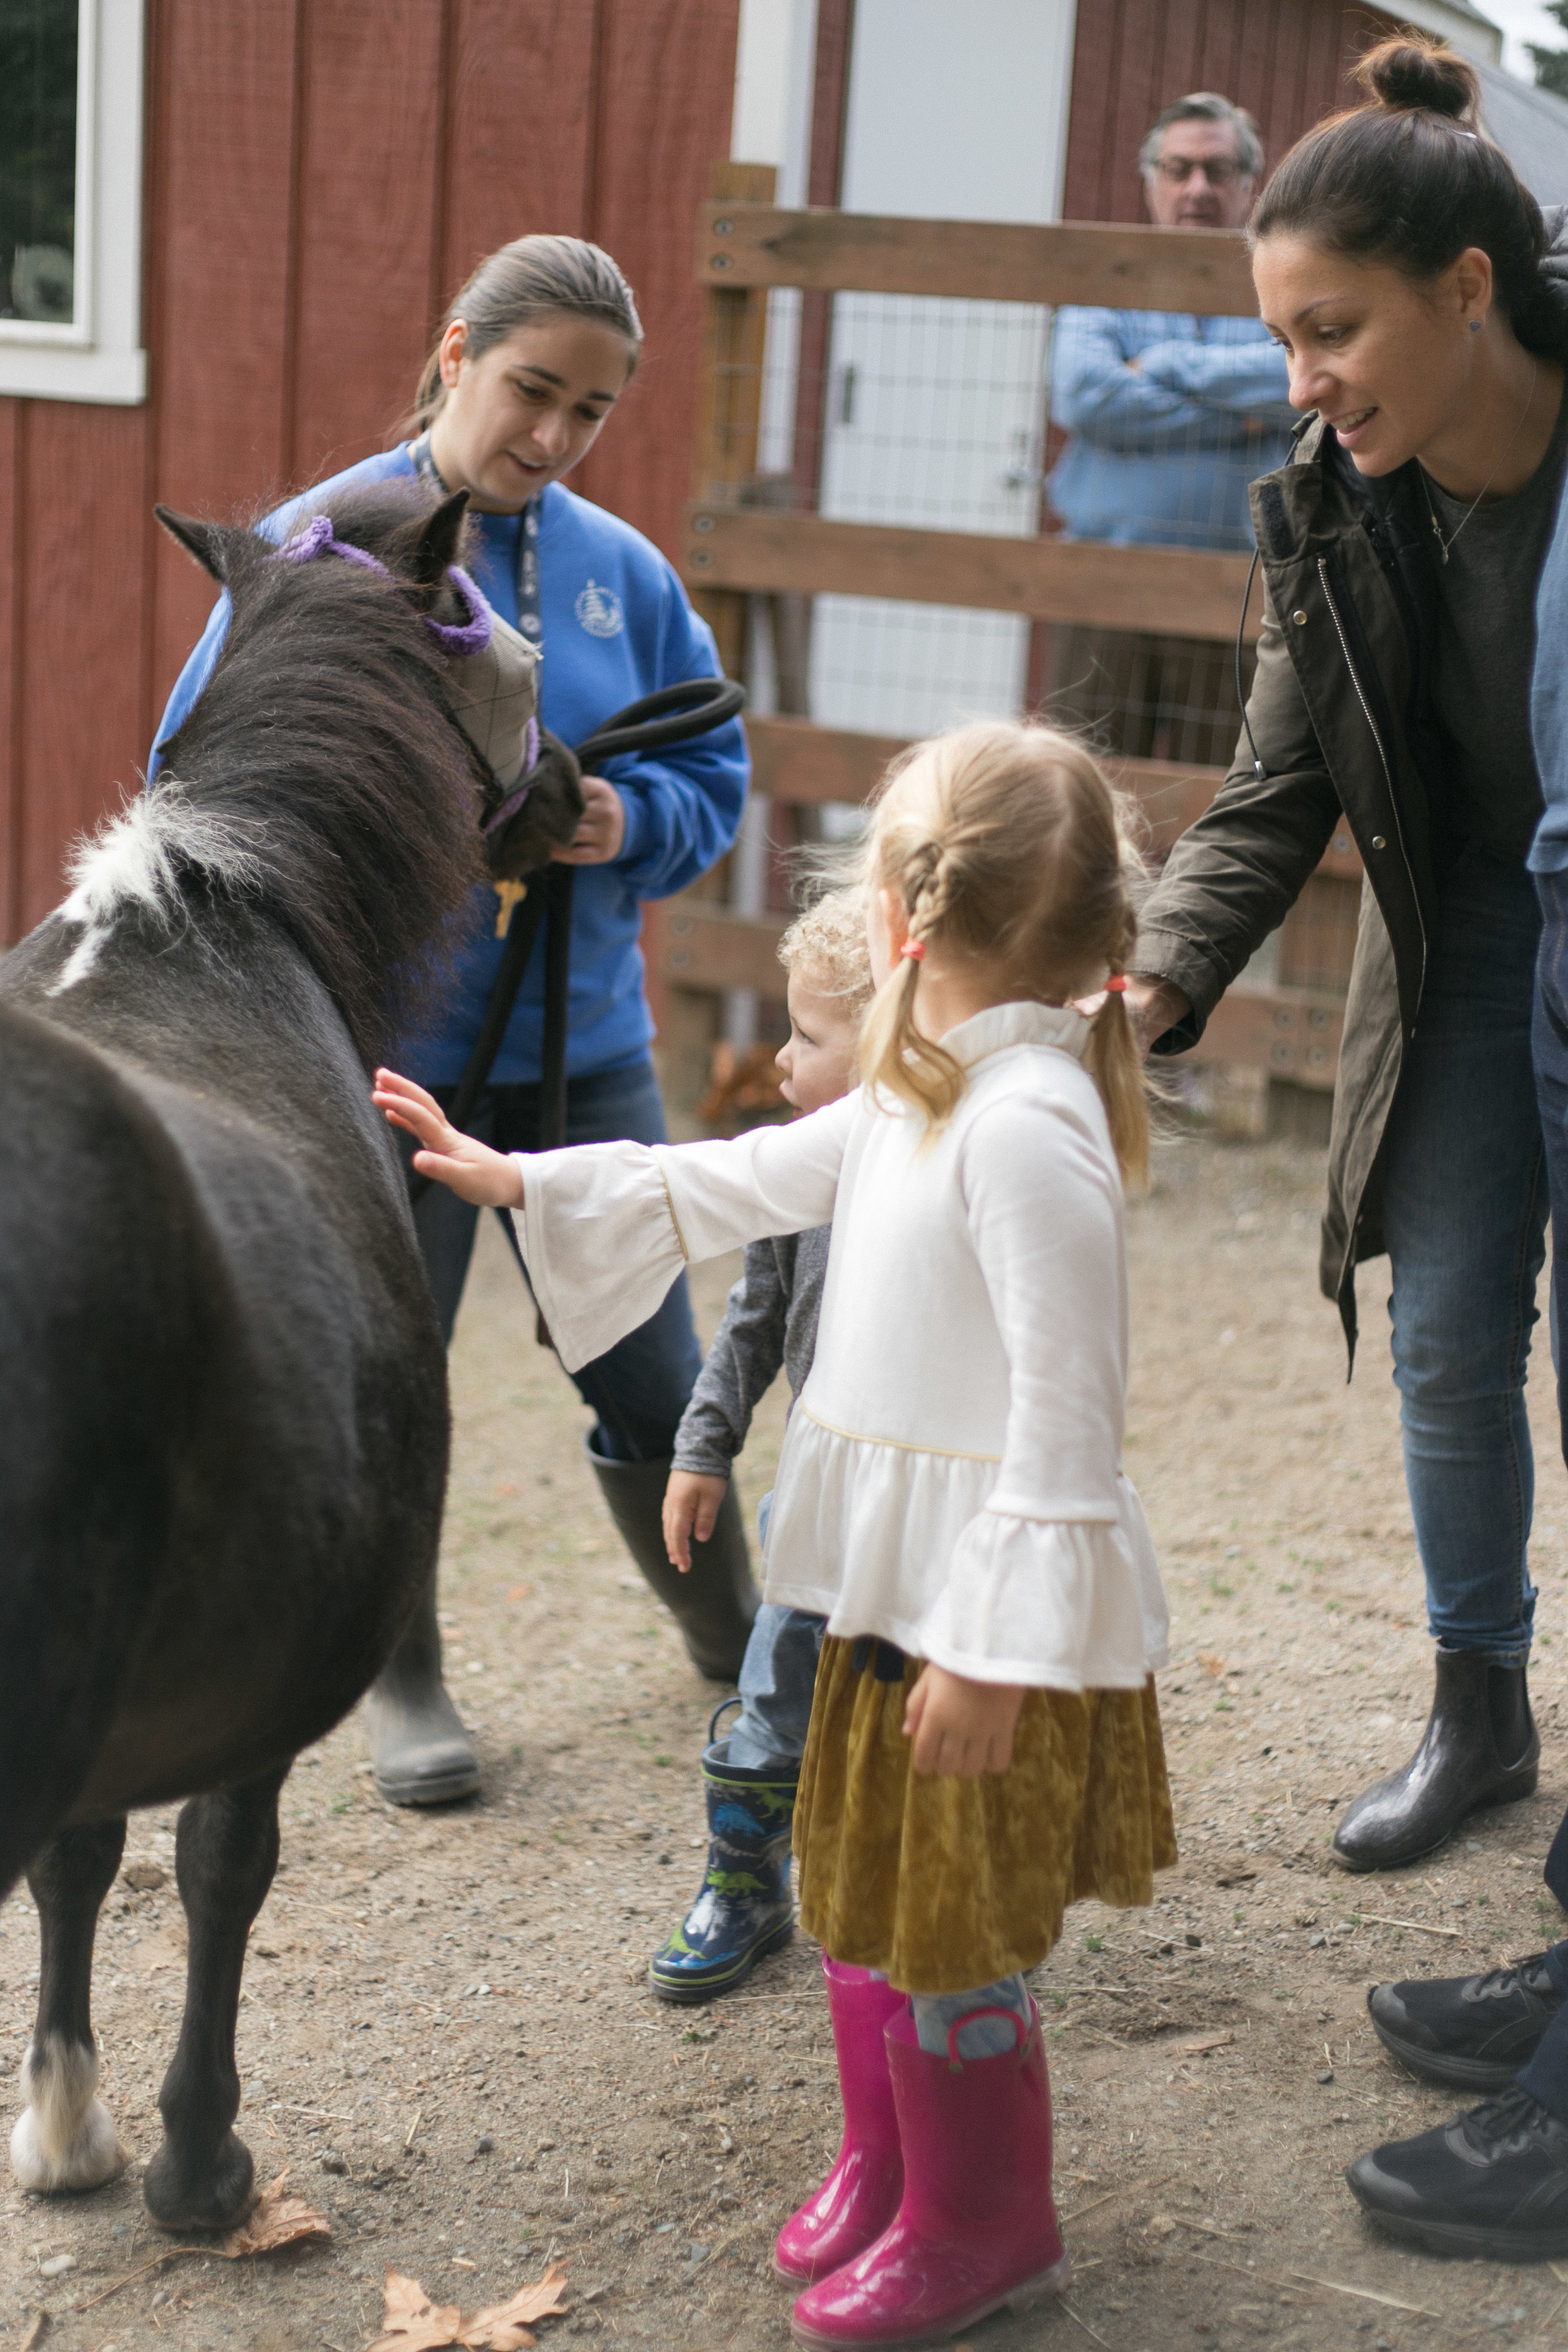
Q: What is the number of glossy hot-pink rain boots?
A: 2